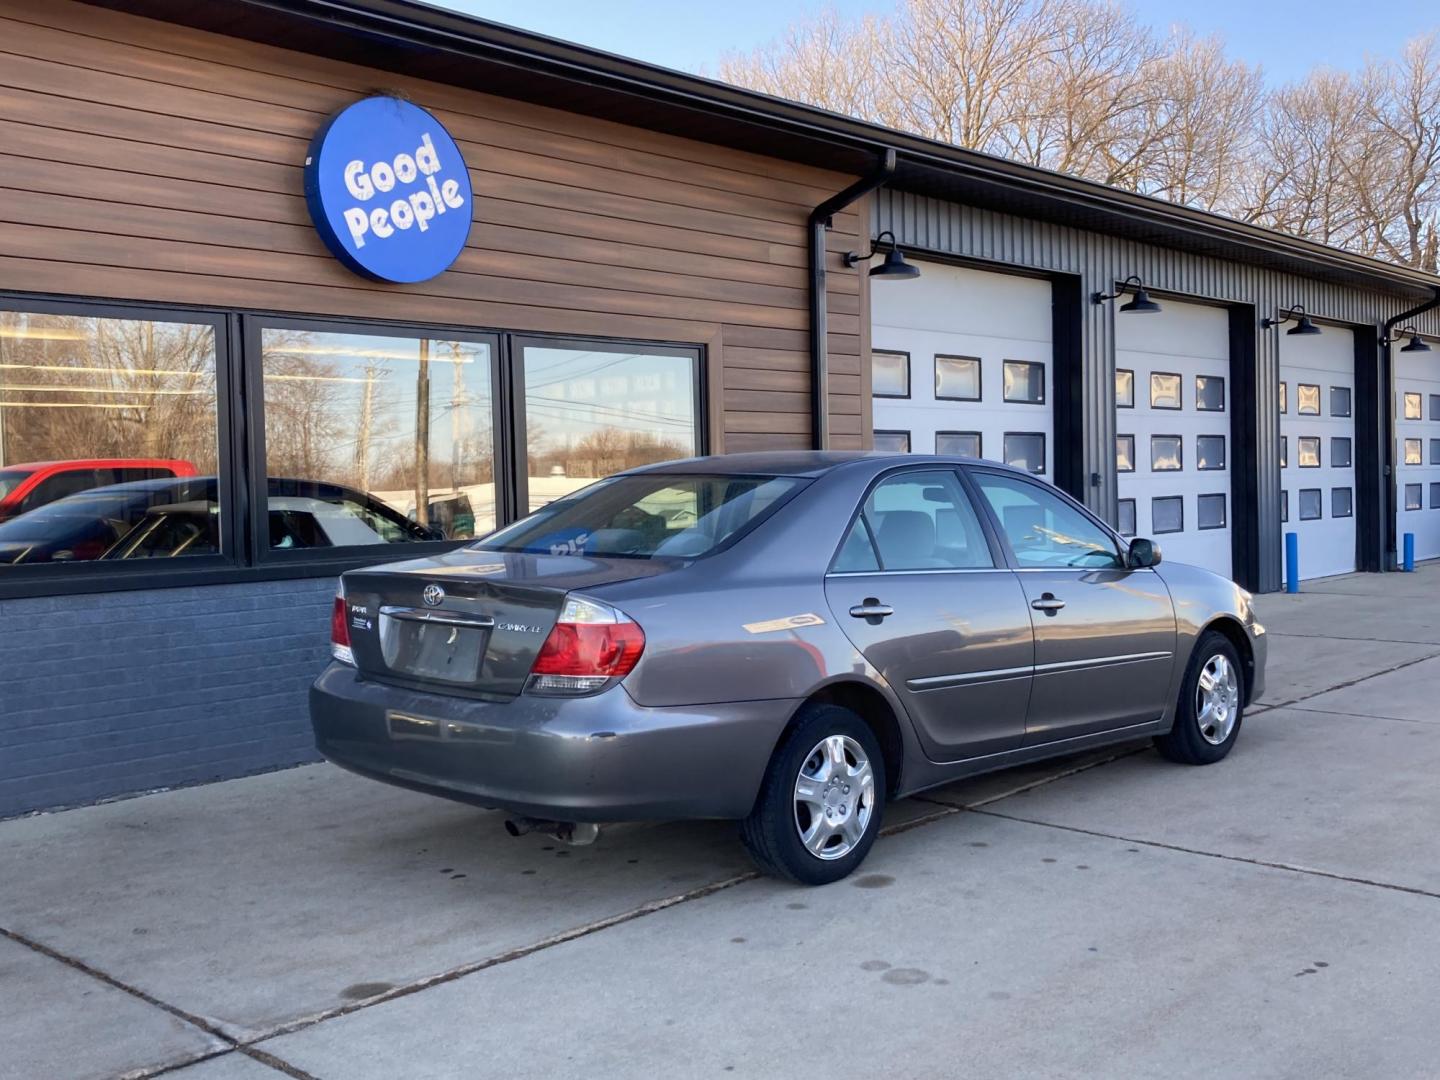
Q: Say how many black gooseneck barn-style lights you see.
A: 4